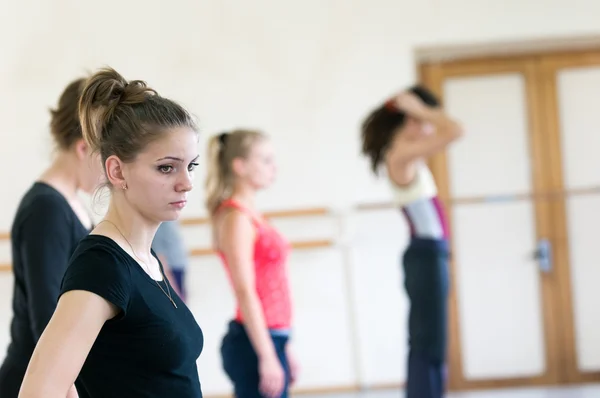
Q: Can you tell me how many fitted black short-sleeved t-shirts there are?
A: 1